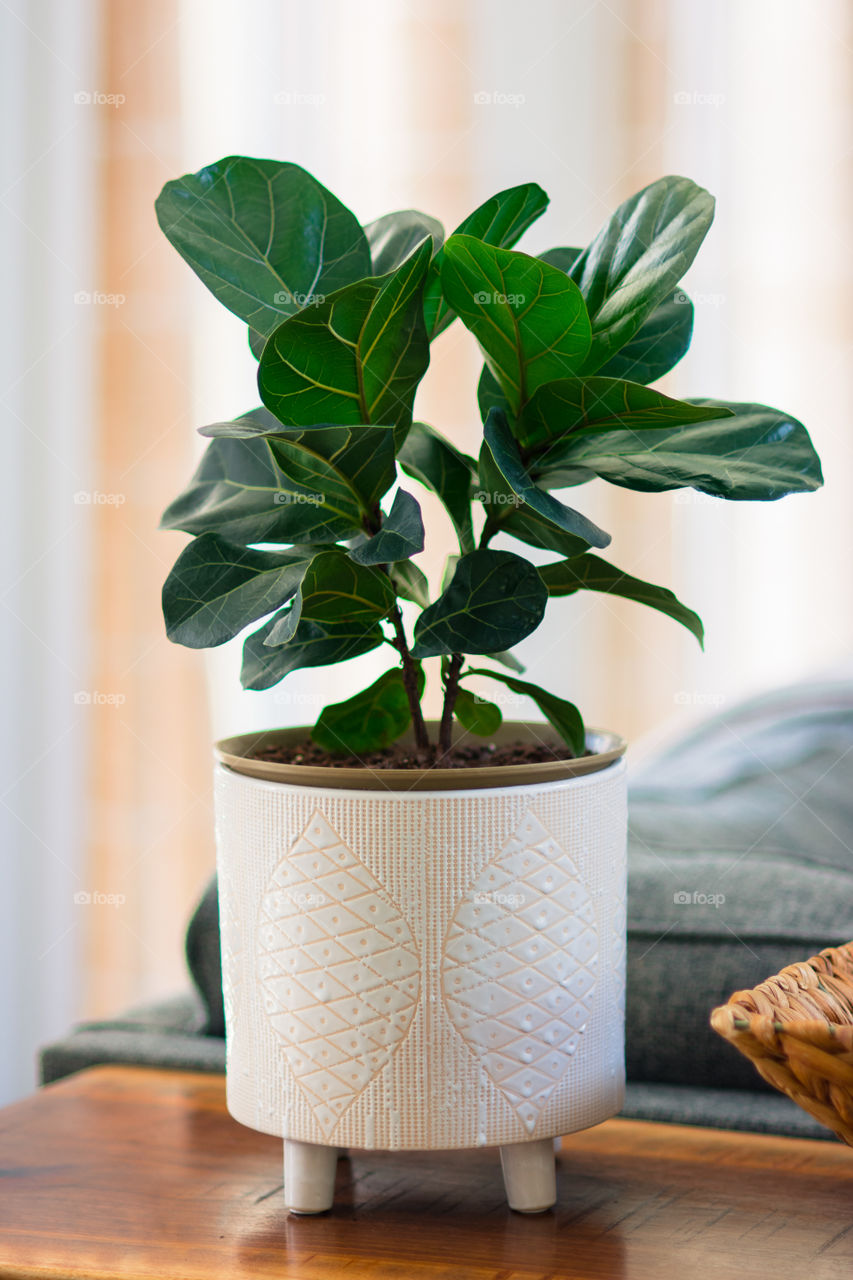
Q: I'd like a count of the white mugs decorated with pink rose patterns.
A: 0